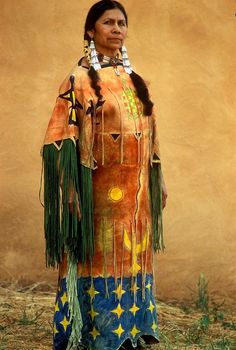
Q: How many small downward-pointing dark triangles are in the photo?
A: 3